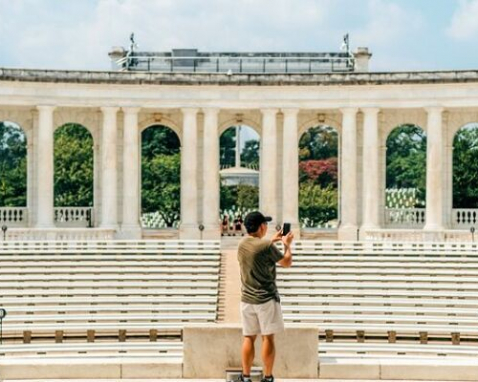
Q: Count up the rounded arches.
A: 7